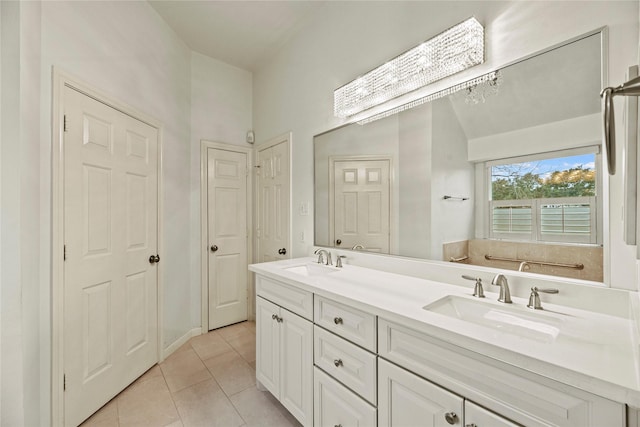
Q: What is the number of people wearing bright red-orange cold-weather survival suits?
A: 0